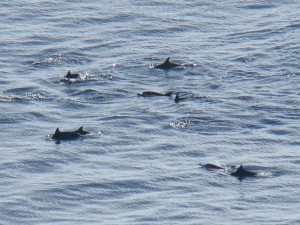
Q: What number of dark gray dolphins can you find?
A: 8